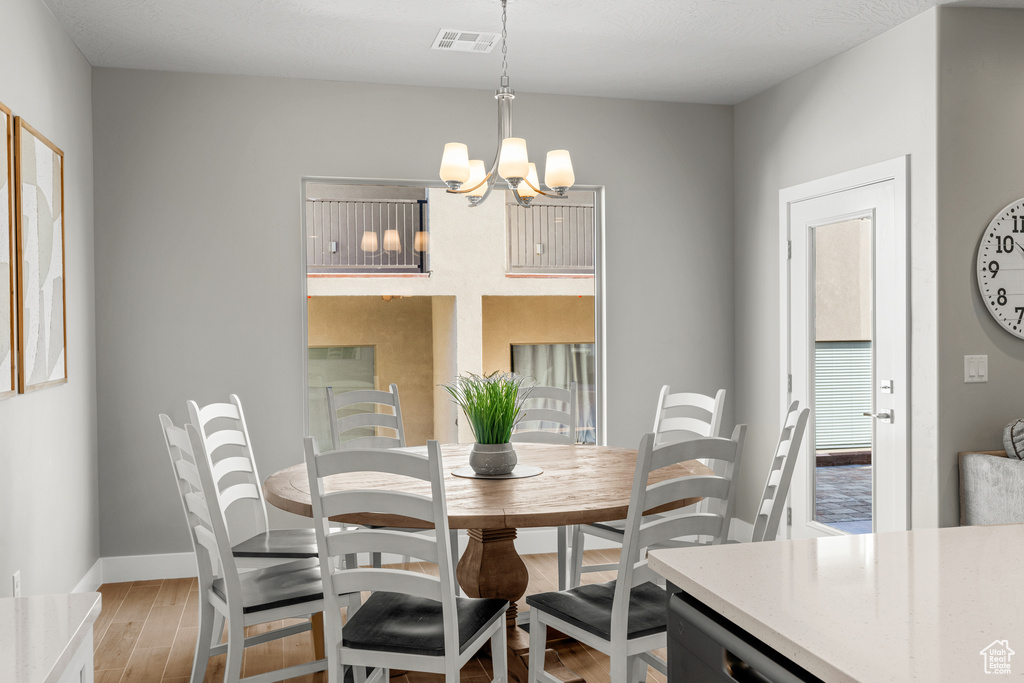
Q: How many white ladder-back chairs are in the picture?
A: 8